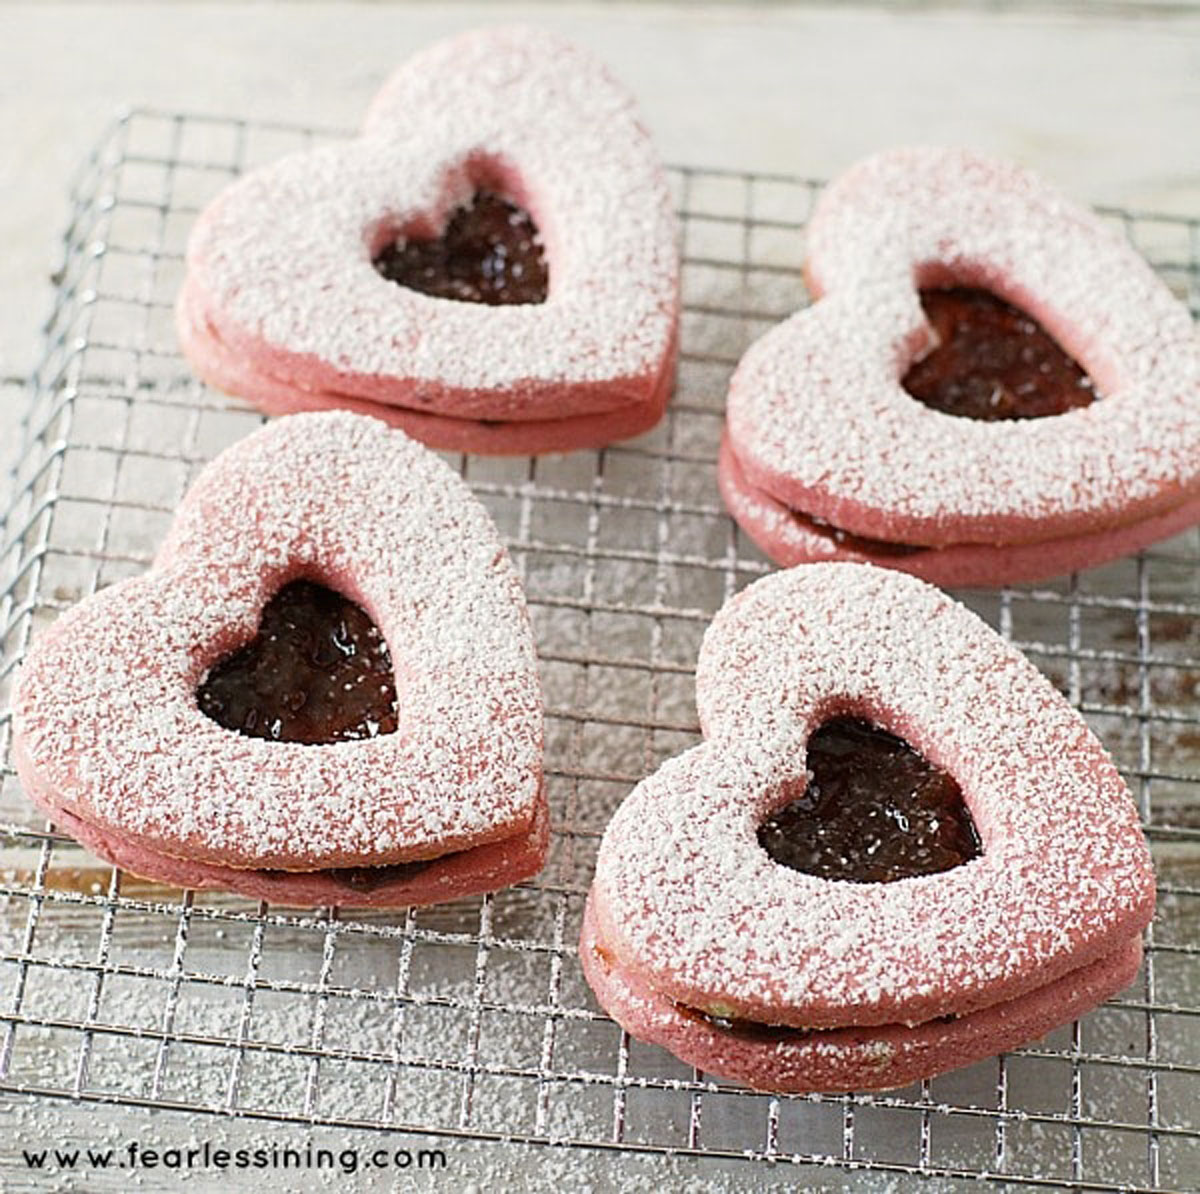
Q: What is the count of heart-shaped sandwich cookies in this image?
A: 4